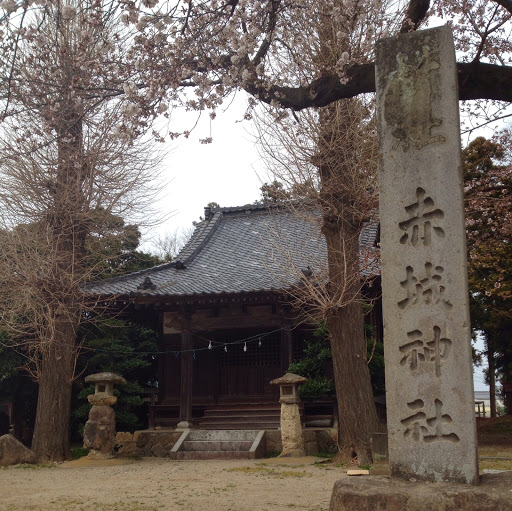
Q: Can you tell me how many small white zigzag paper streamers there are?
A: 4